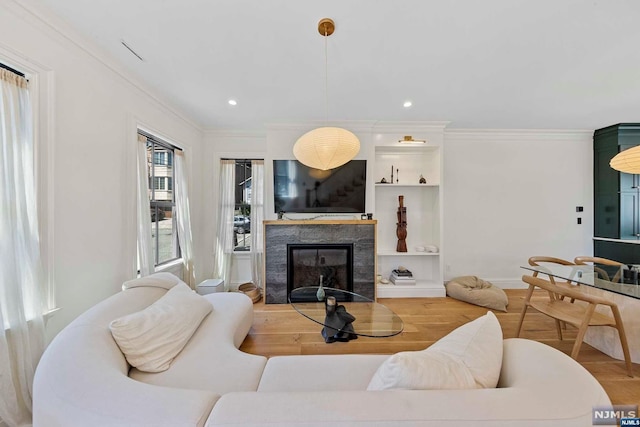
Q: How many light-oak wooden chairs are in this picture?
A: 3